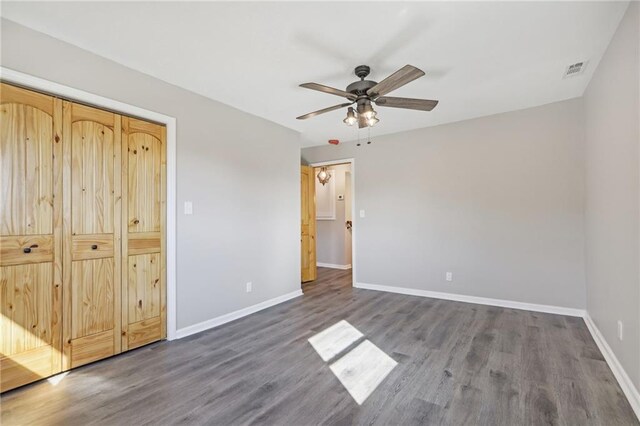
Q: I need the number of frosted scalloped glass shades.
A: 3